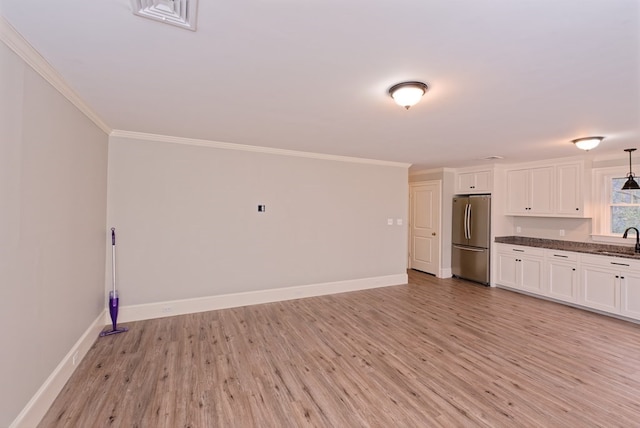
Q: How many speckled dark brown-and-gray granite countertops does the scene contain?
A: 1